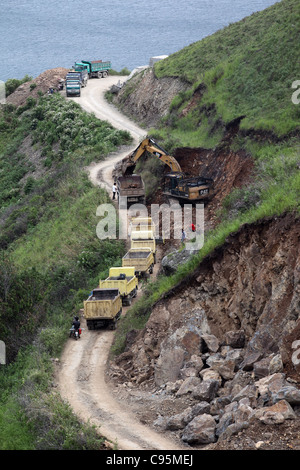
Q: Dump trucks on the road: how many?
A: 9